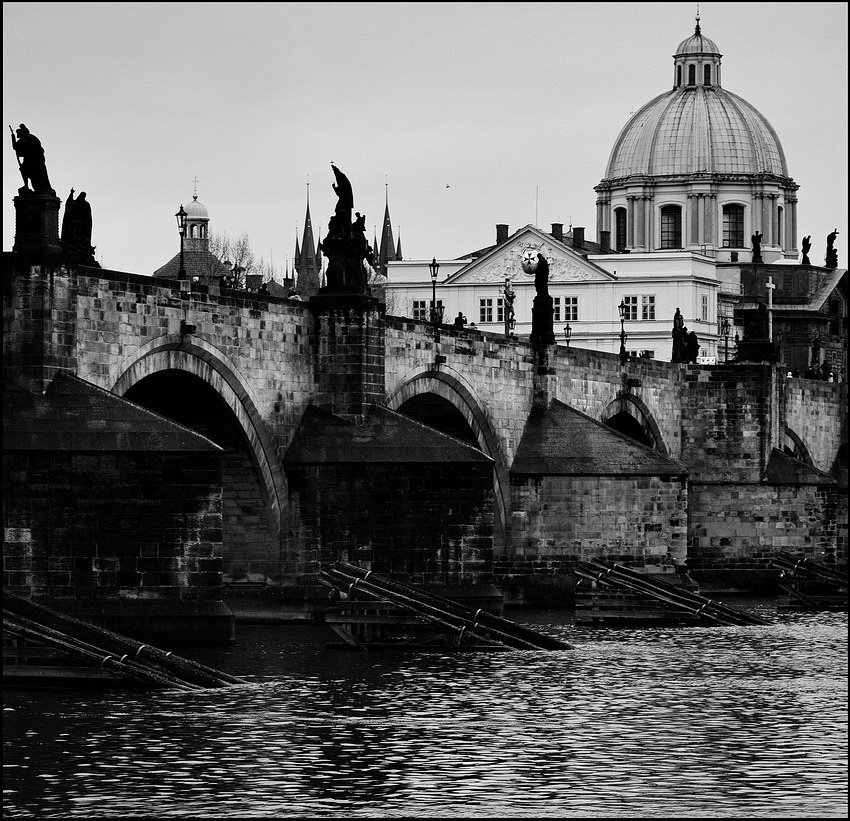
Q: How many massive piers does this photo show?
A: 4